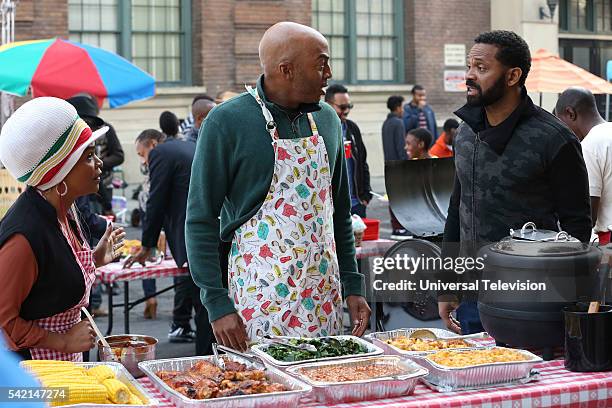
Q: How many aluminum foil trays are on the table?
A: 6